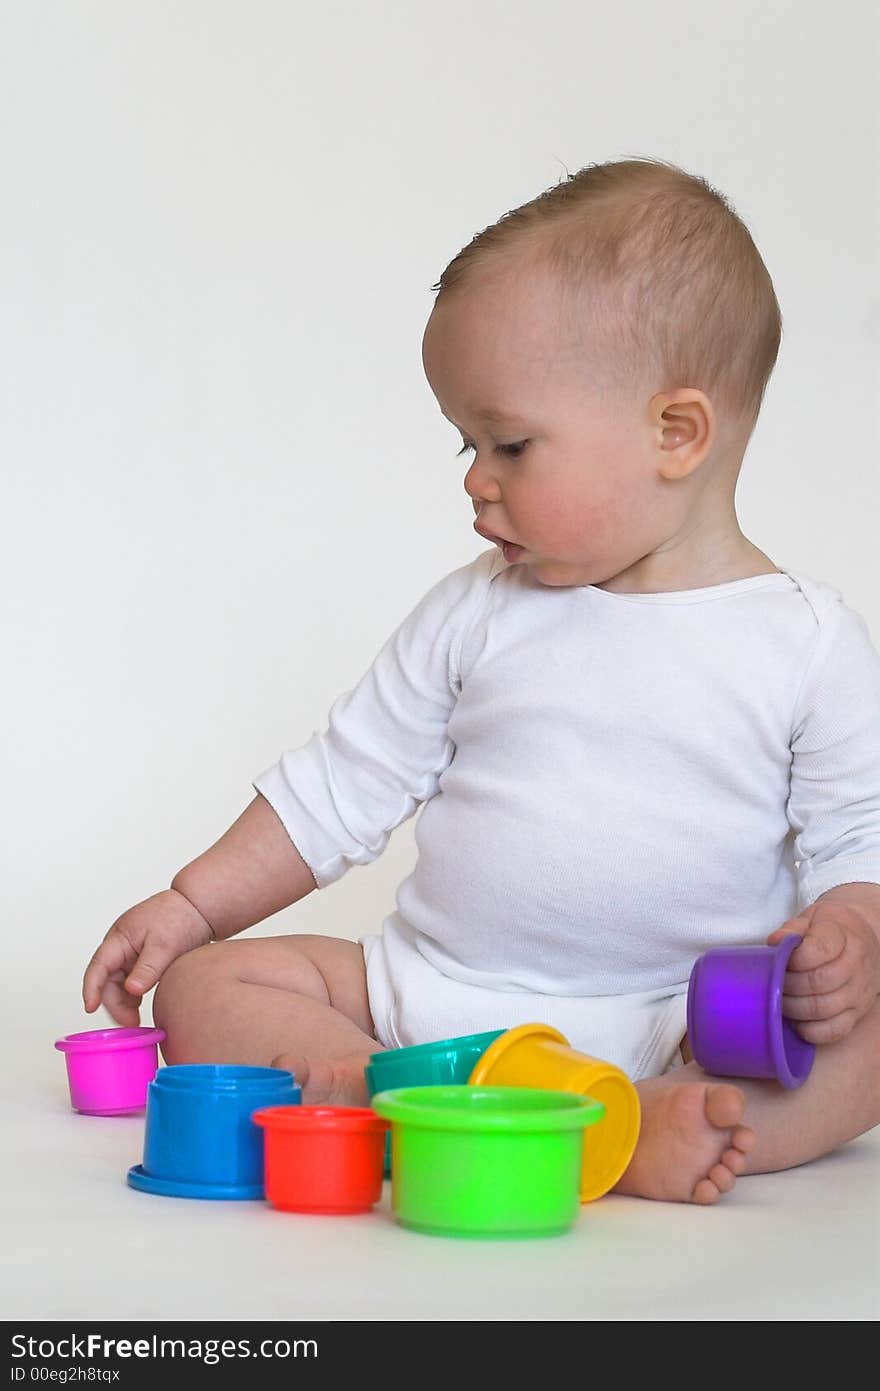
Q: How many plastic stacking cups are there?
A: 7